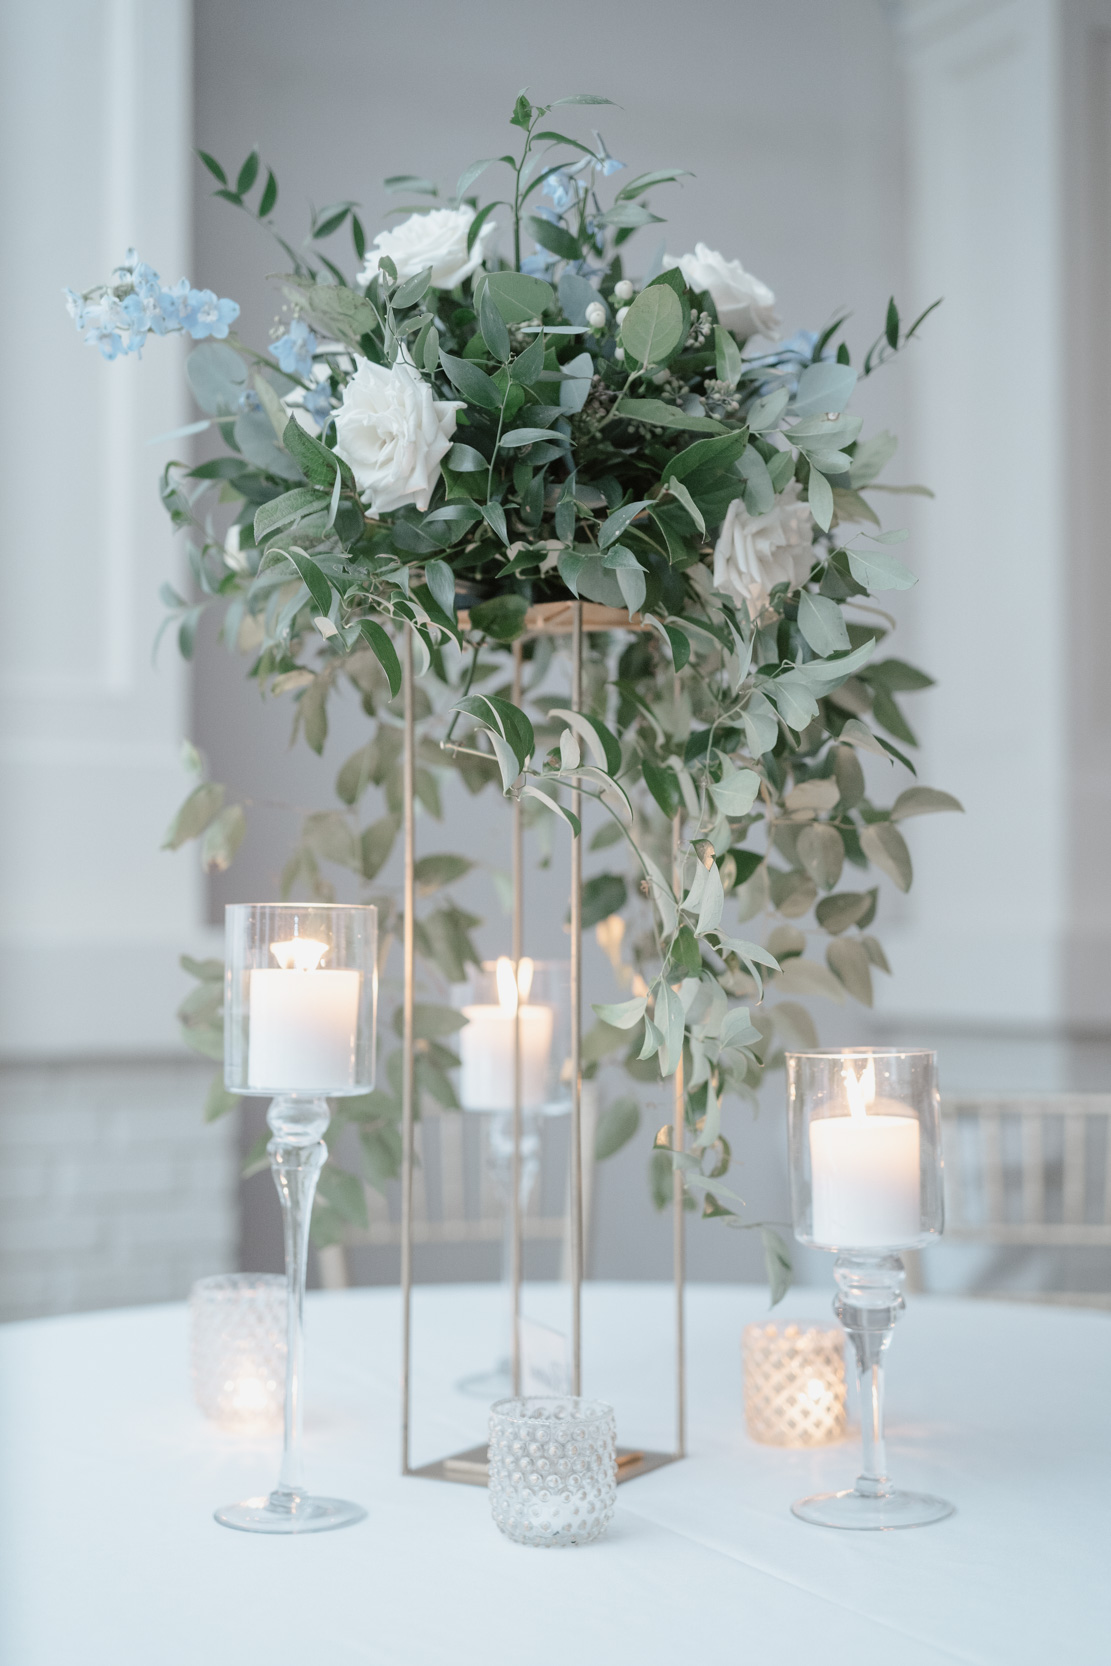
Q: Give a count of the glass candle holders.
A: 6